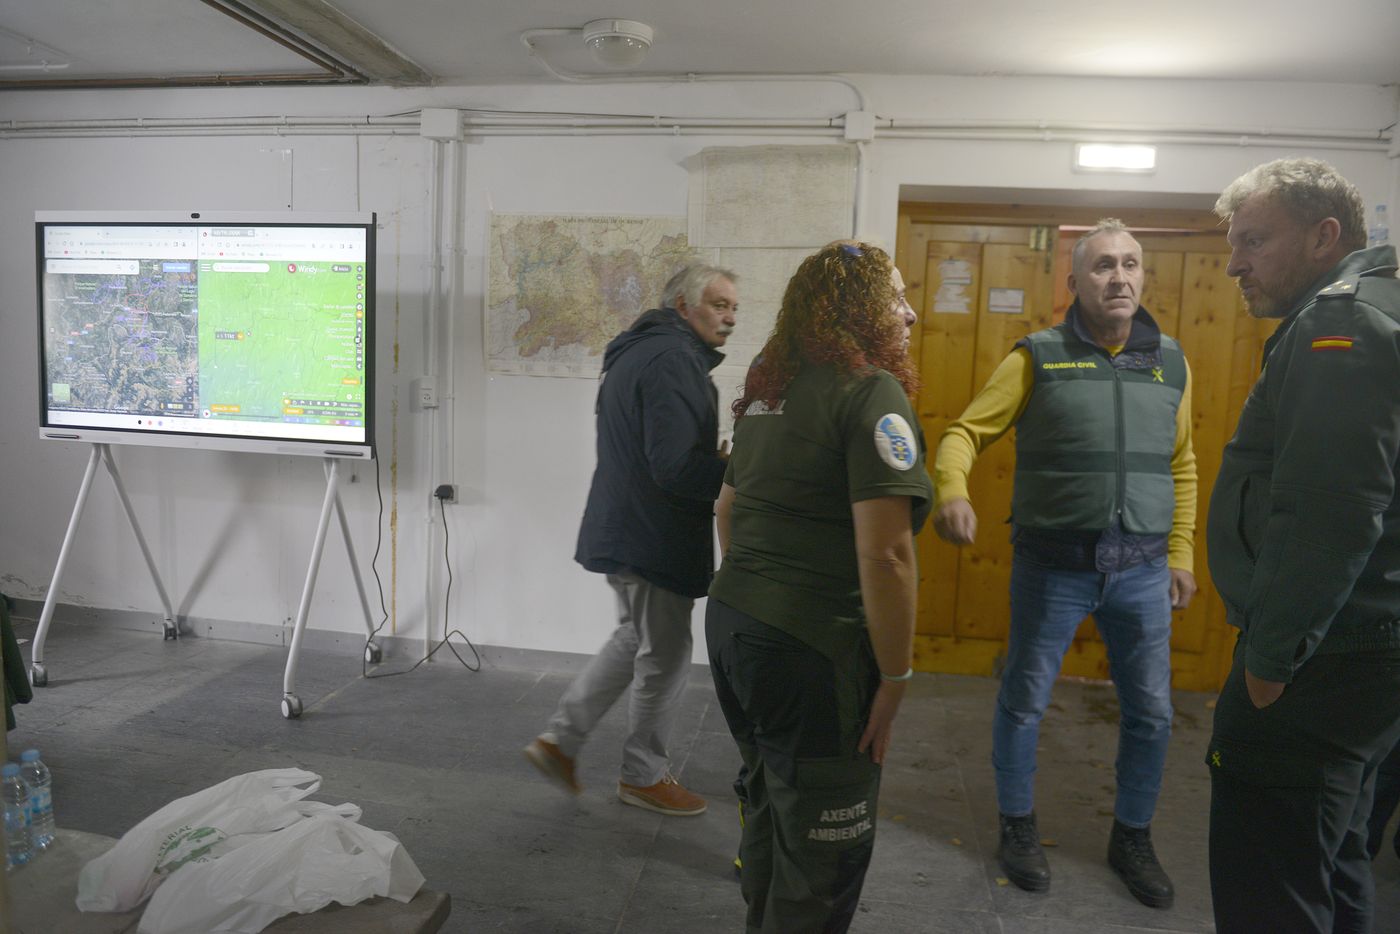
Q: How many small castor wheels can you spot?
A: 4